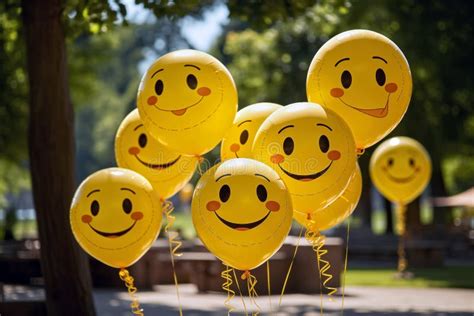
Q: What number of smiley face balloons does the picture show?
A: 8